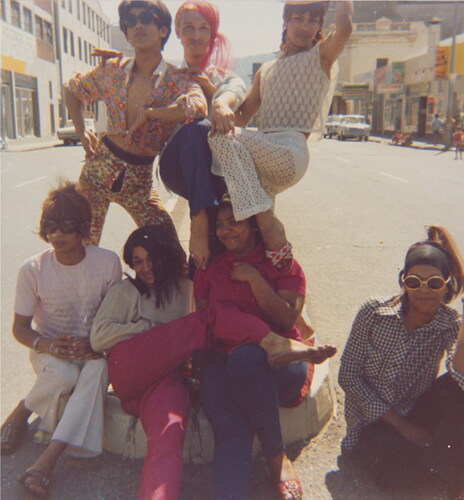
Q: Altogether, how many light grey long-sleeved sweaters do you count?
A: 1